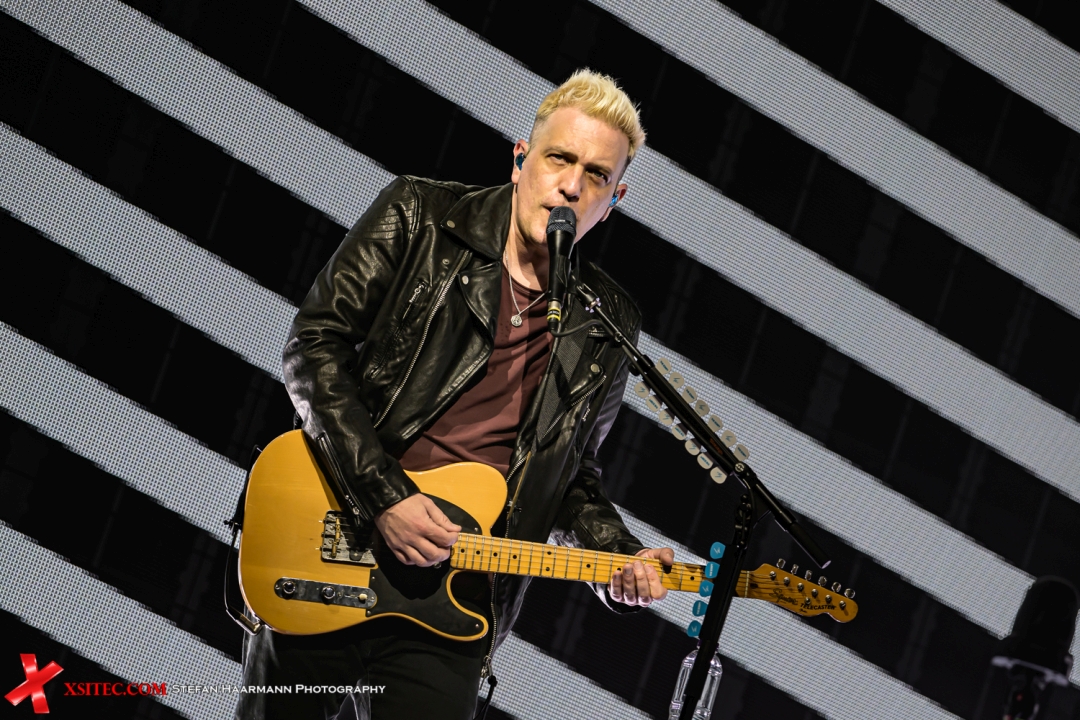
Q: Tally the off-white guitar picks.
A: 14